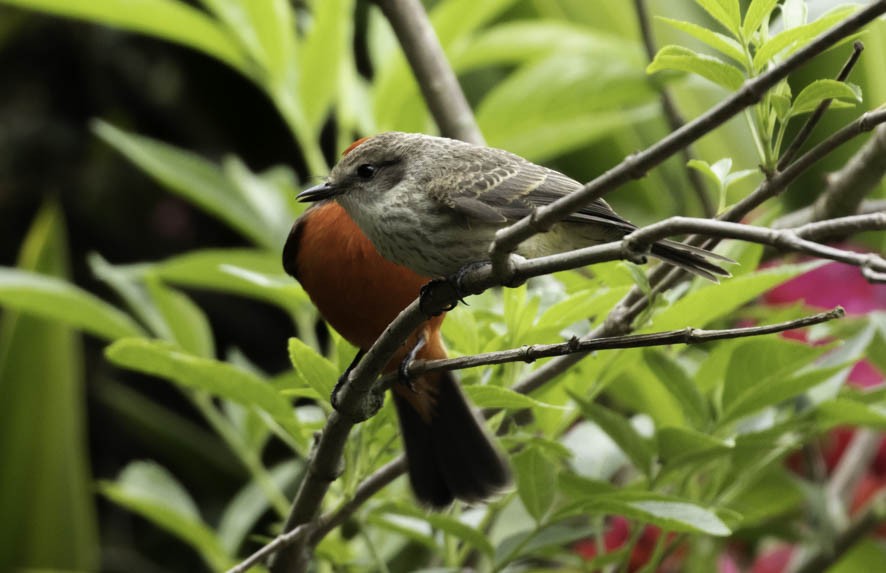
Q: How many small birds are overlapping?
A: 2